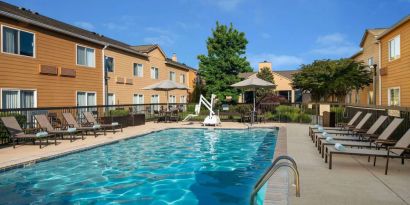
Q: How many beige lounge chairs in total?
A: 9